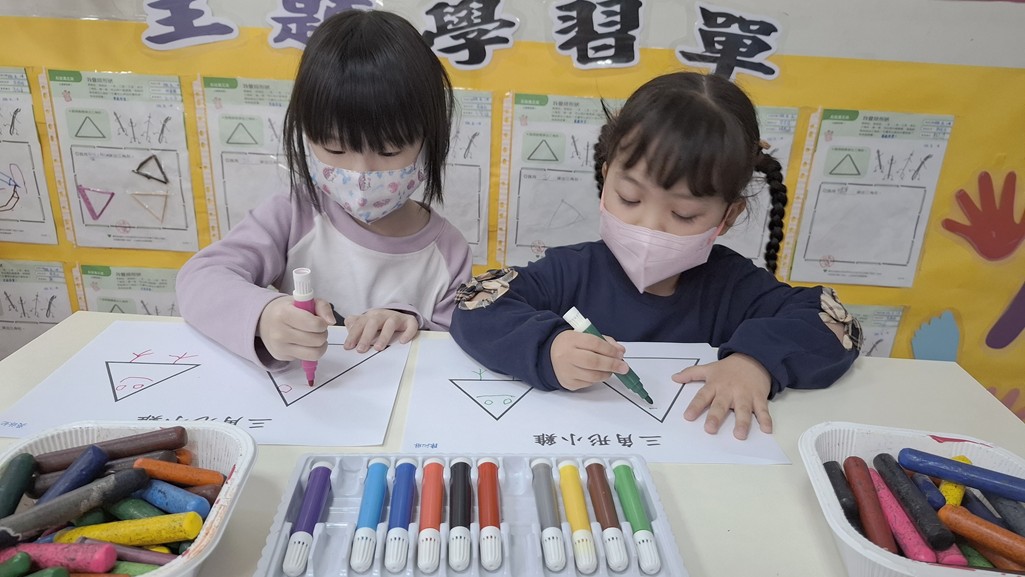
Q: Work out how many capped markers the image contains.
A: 10